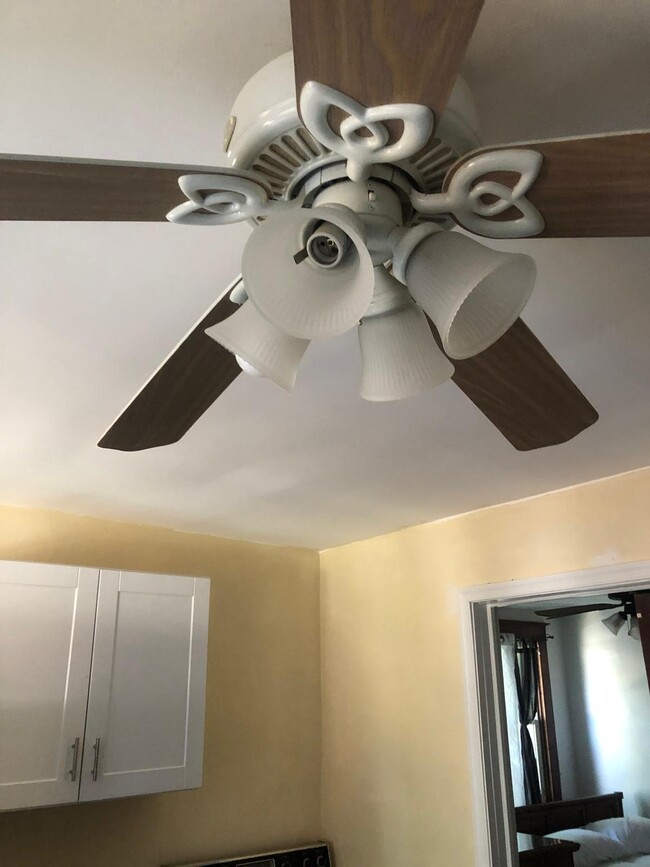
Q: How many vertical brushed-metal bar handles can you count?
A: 2